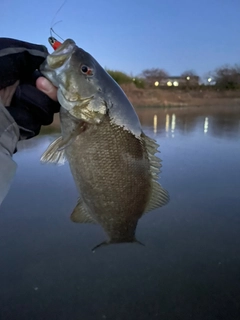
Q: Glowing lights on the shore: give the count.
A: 5